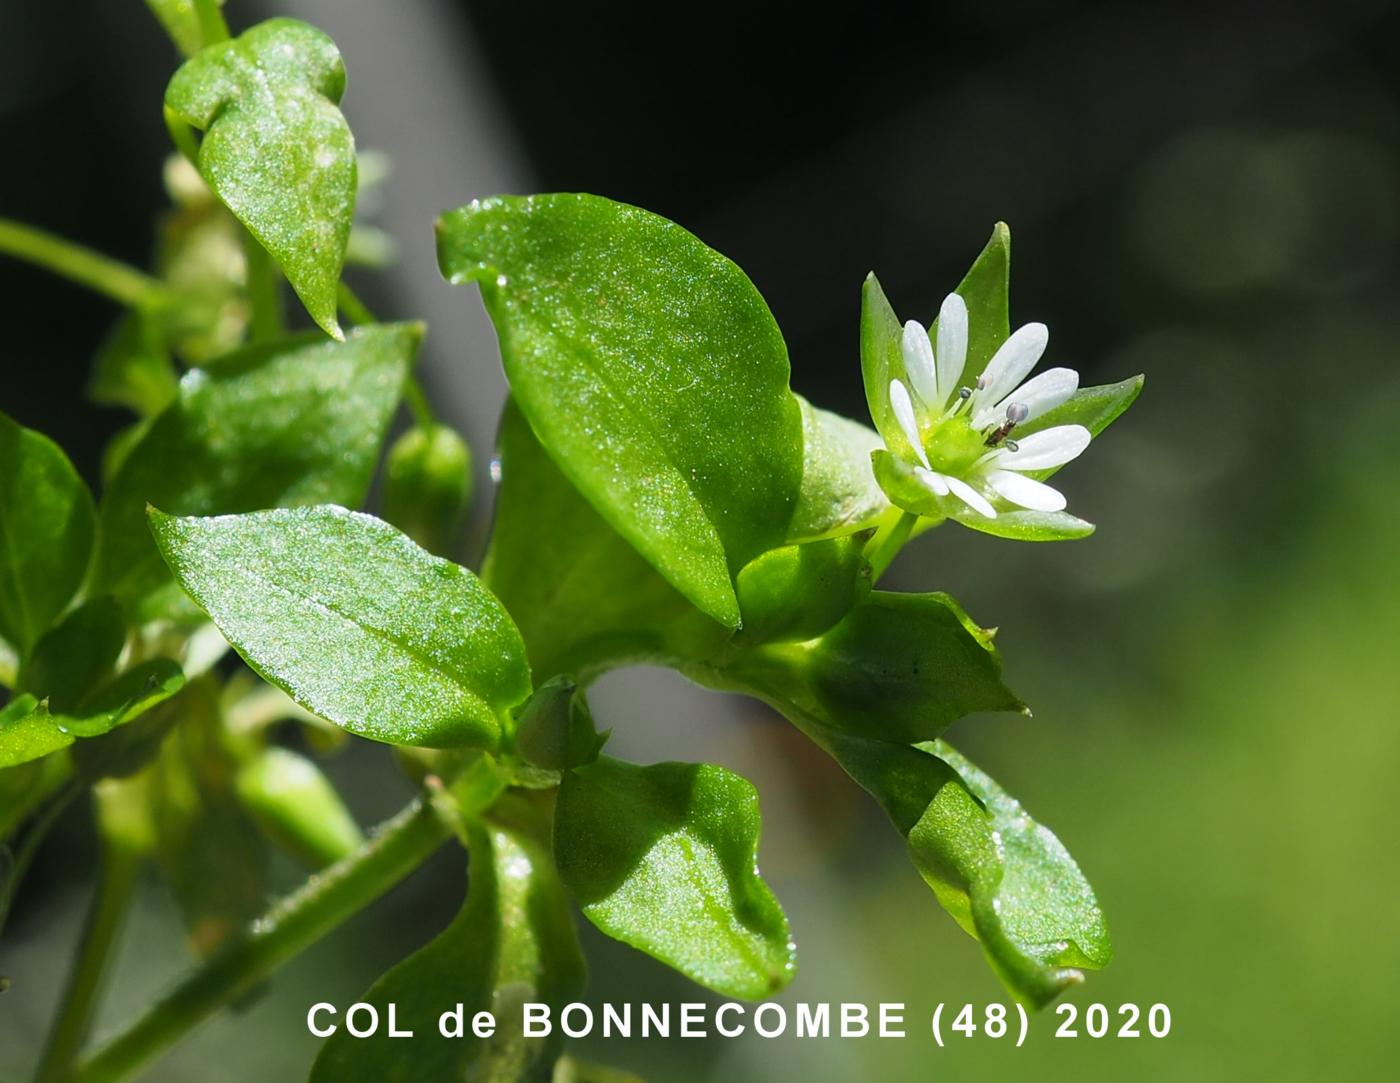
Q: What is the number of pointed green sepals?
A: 5